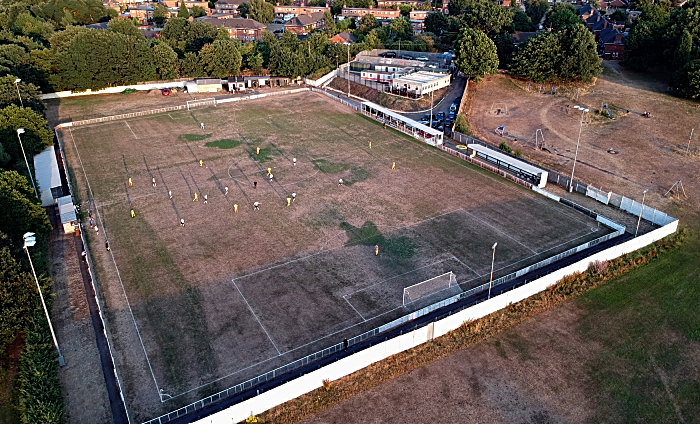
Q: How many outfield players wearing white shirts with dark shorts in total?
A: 10